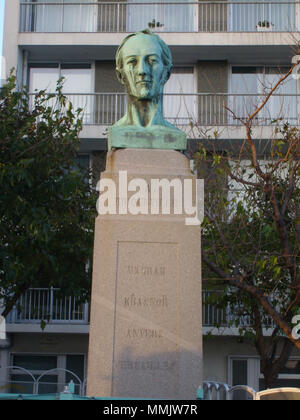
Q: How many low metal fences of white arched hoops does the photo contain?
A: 2